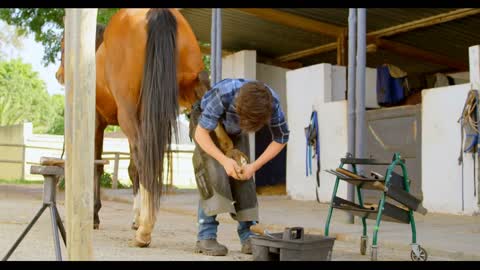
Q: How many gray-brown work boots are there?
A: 2